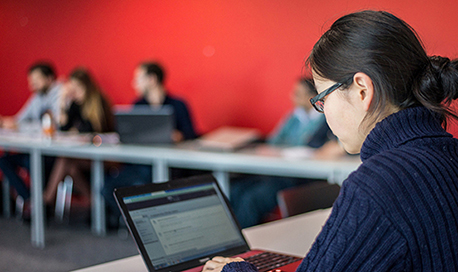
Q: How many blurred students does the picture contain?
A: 4